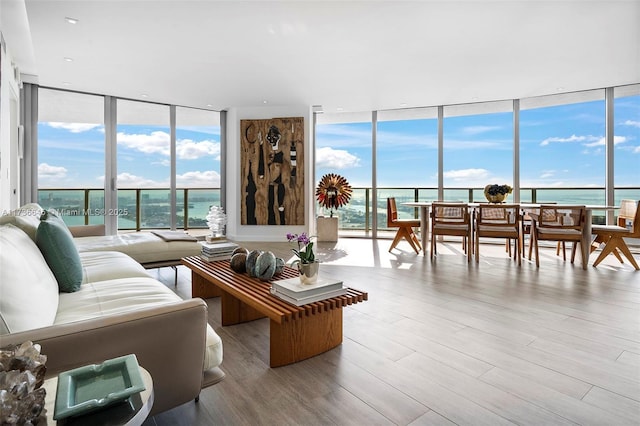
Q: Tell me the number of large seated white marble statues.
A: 0